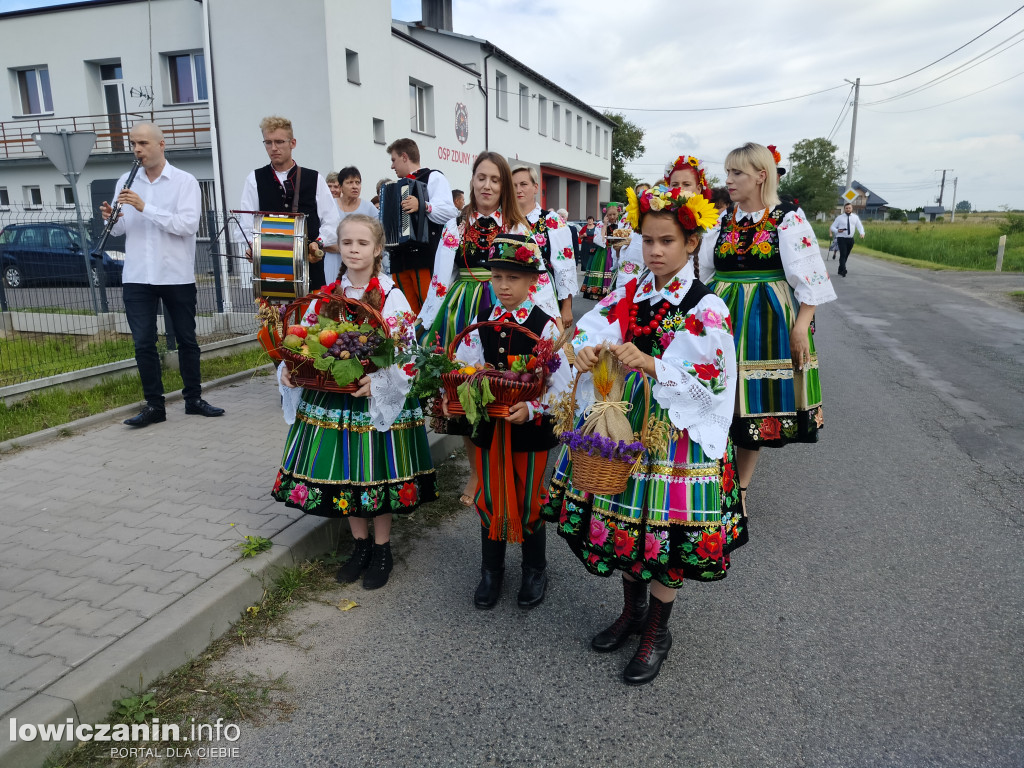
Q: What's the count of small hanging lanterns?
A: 0